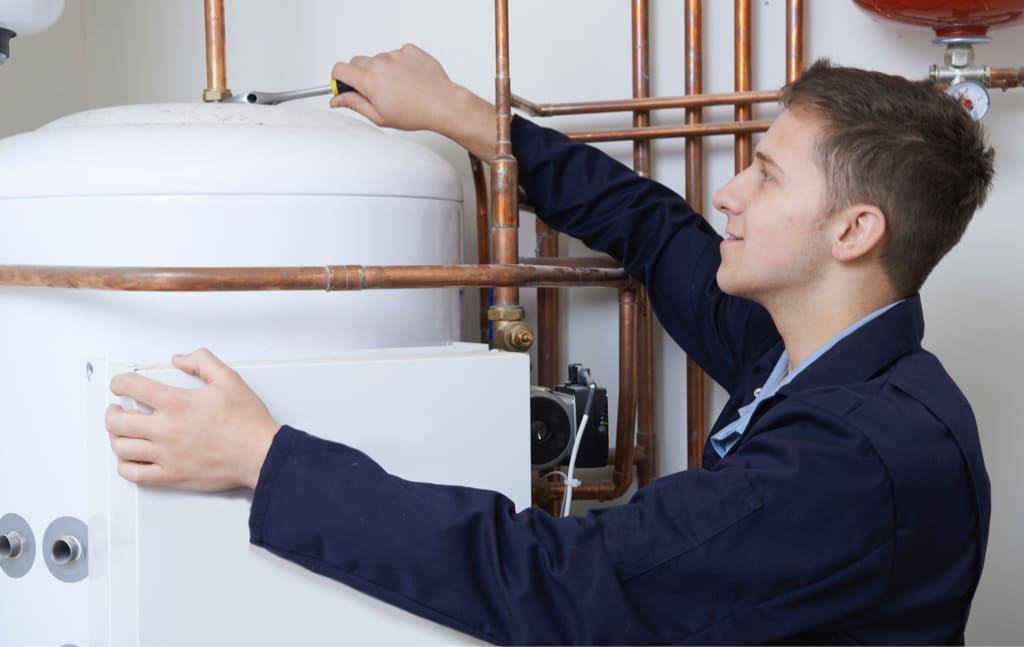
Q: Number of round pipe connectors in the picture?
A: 2